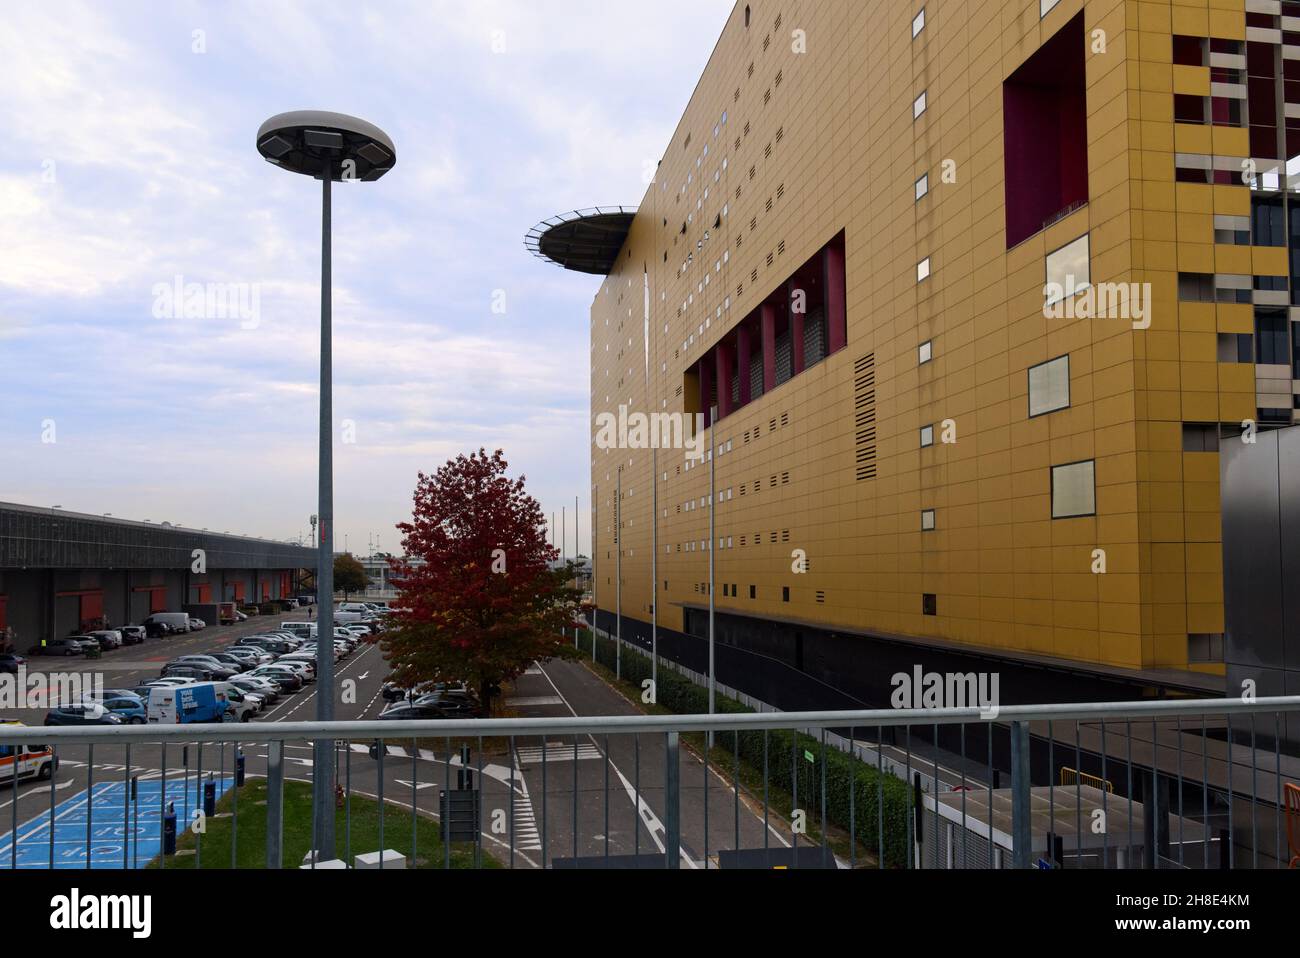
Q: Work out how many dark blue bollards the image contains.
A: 3